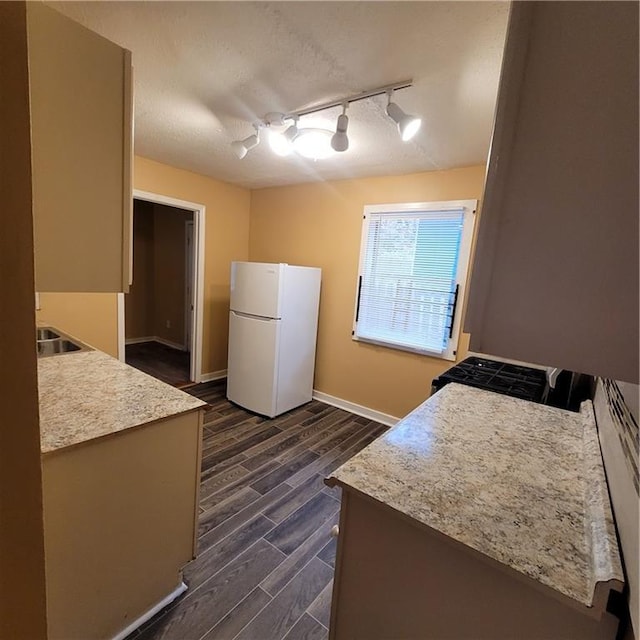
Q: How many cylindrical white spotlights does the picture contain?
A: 4